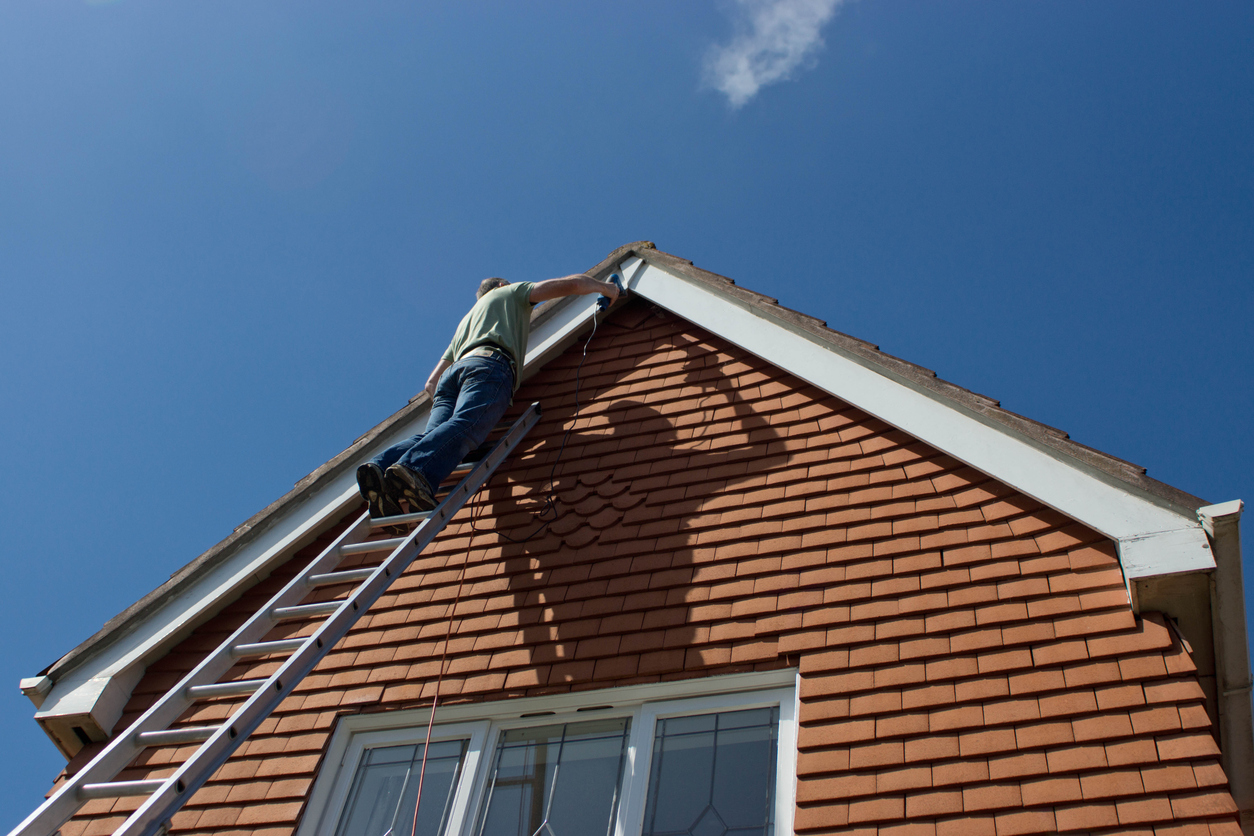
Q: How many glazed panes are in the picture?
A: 3